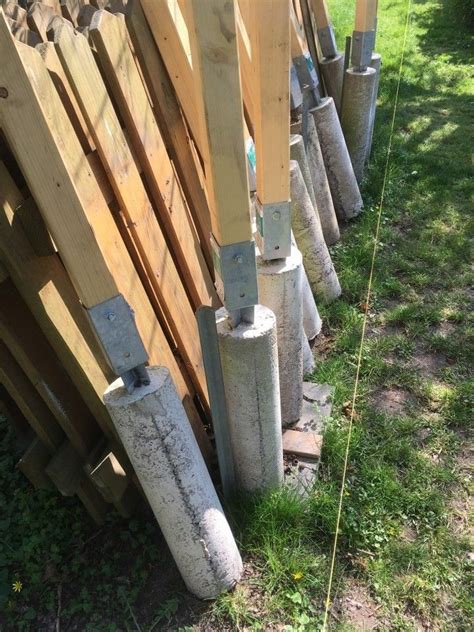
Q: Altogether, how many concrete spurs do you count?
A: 12